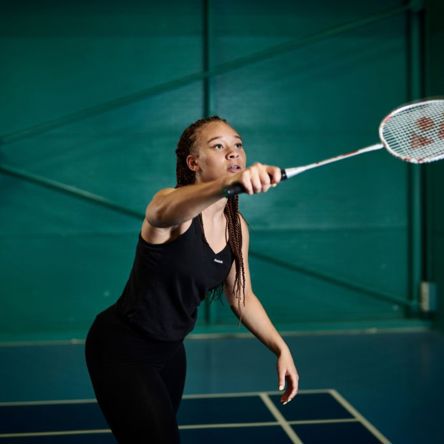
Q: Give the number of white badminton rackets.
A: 1